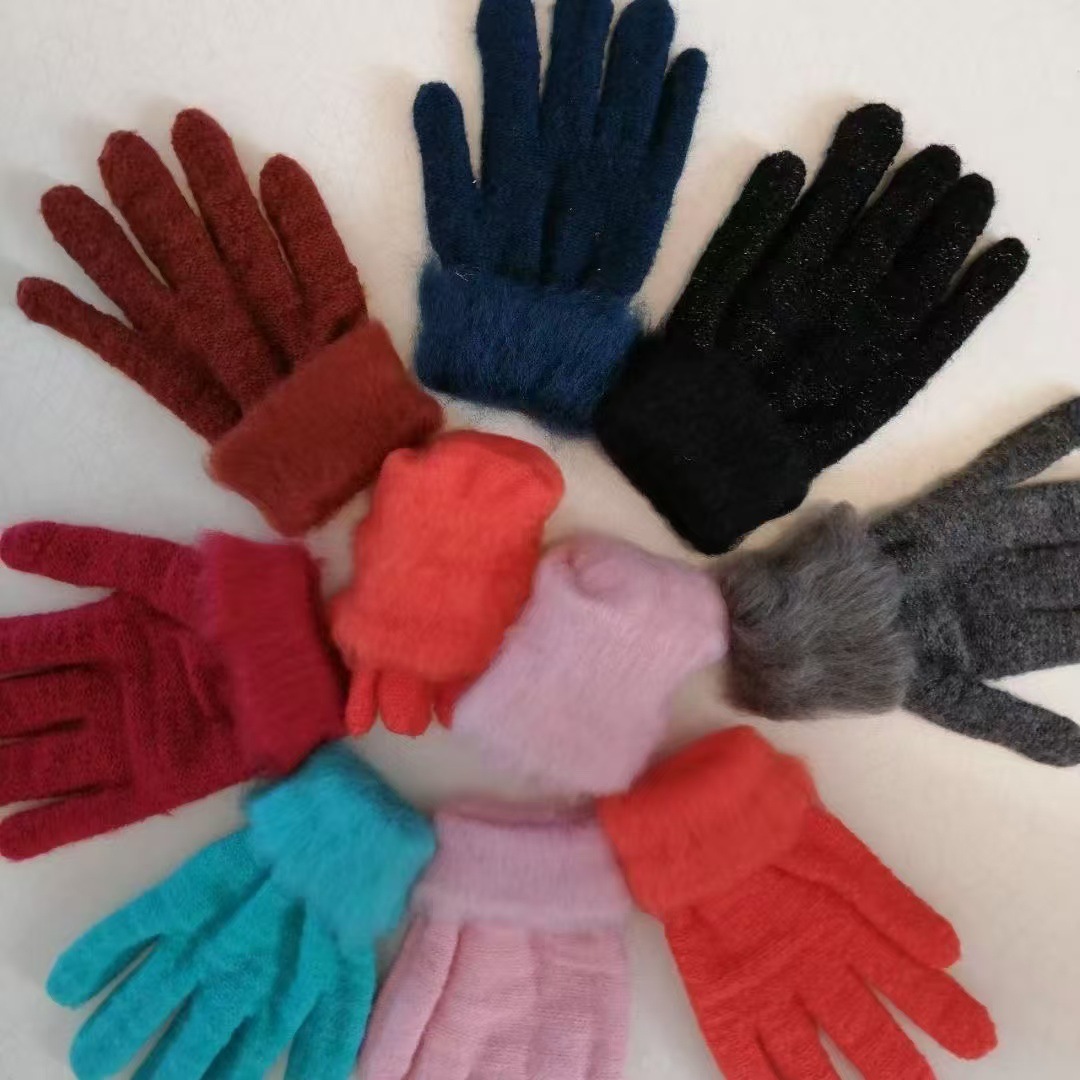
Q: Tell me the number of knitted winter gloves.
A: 10